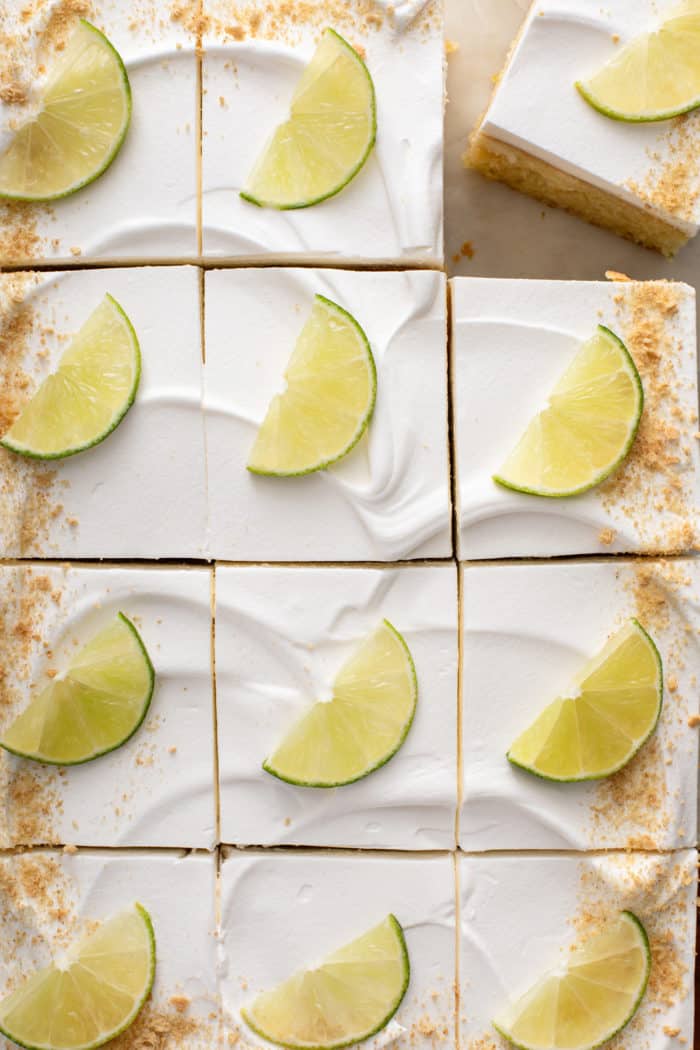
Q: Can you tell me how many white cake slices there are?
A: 12